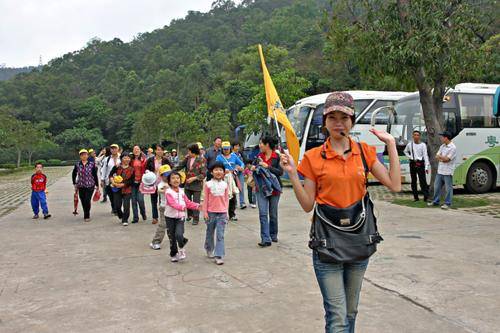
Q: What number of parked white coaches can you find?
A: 2